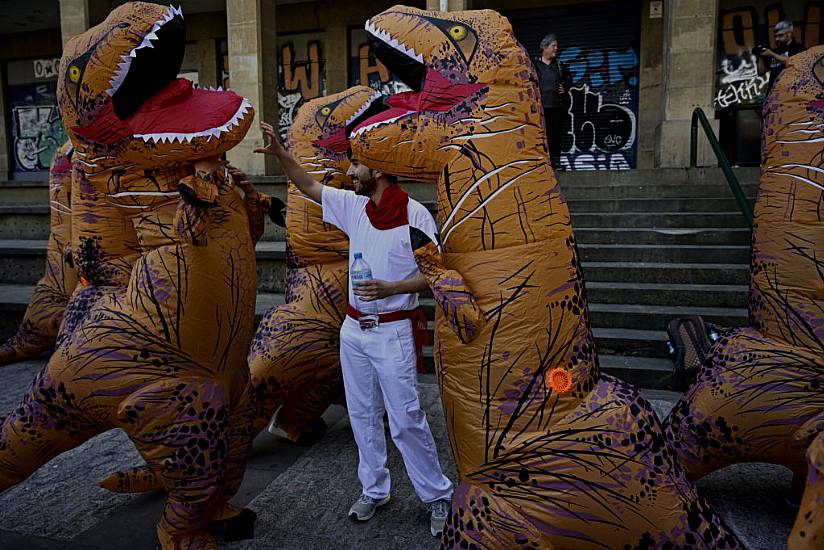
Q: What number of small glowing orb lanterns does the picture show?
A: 0